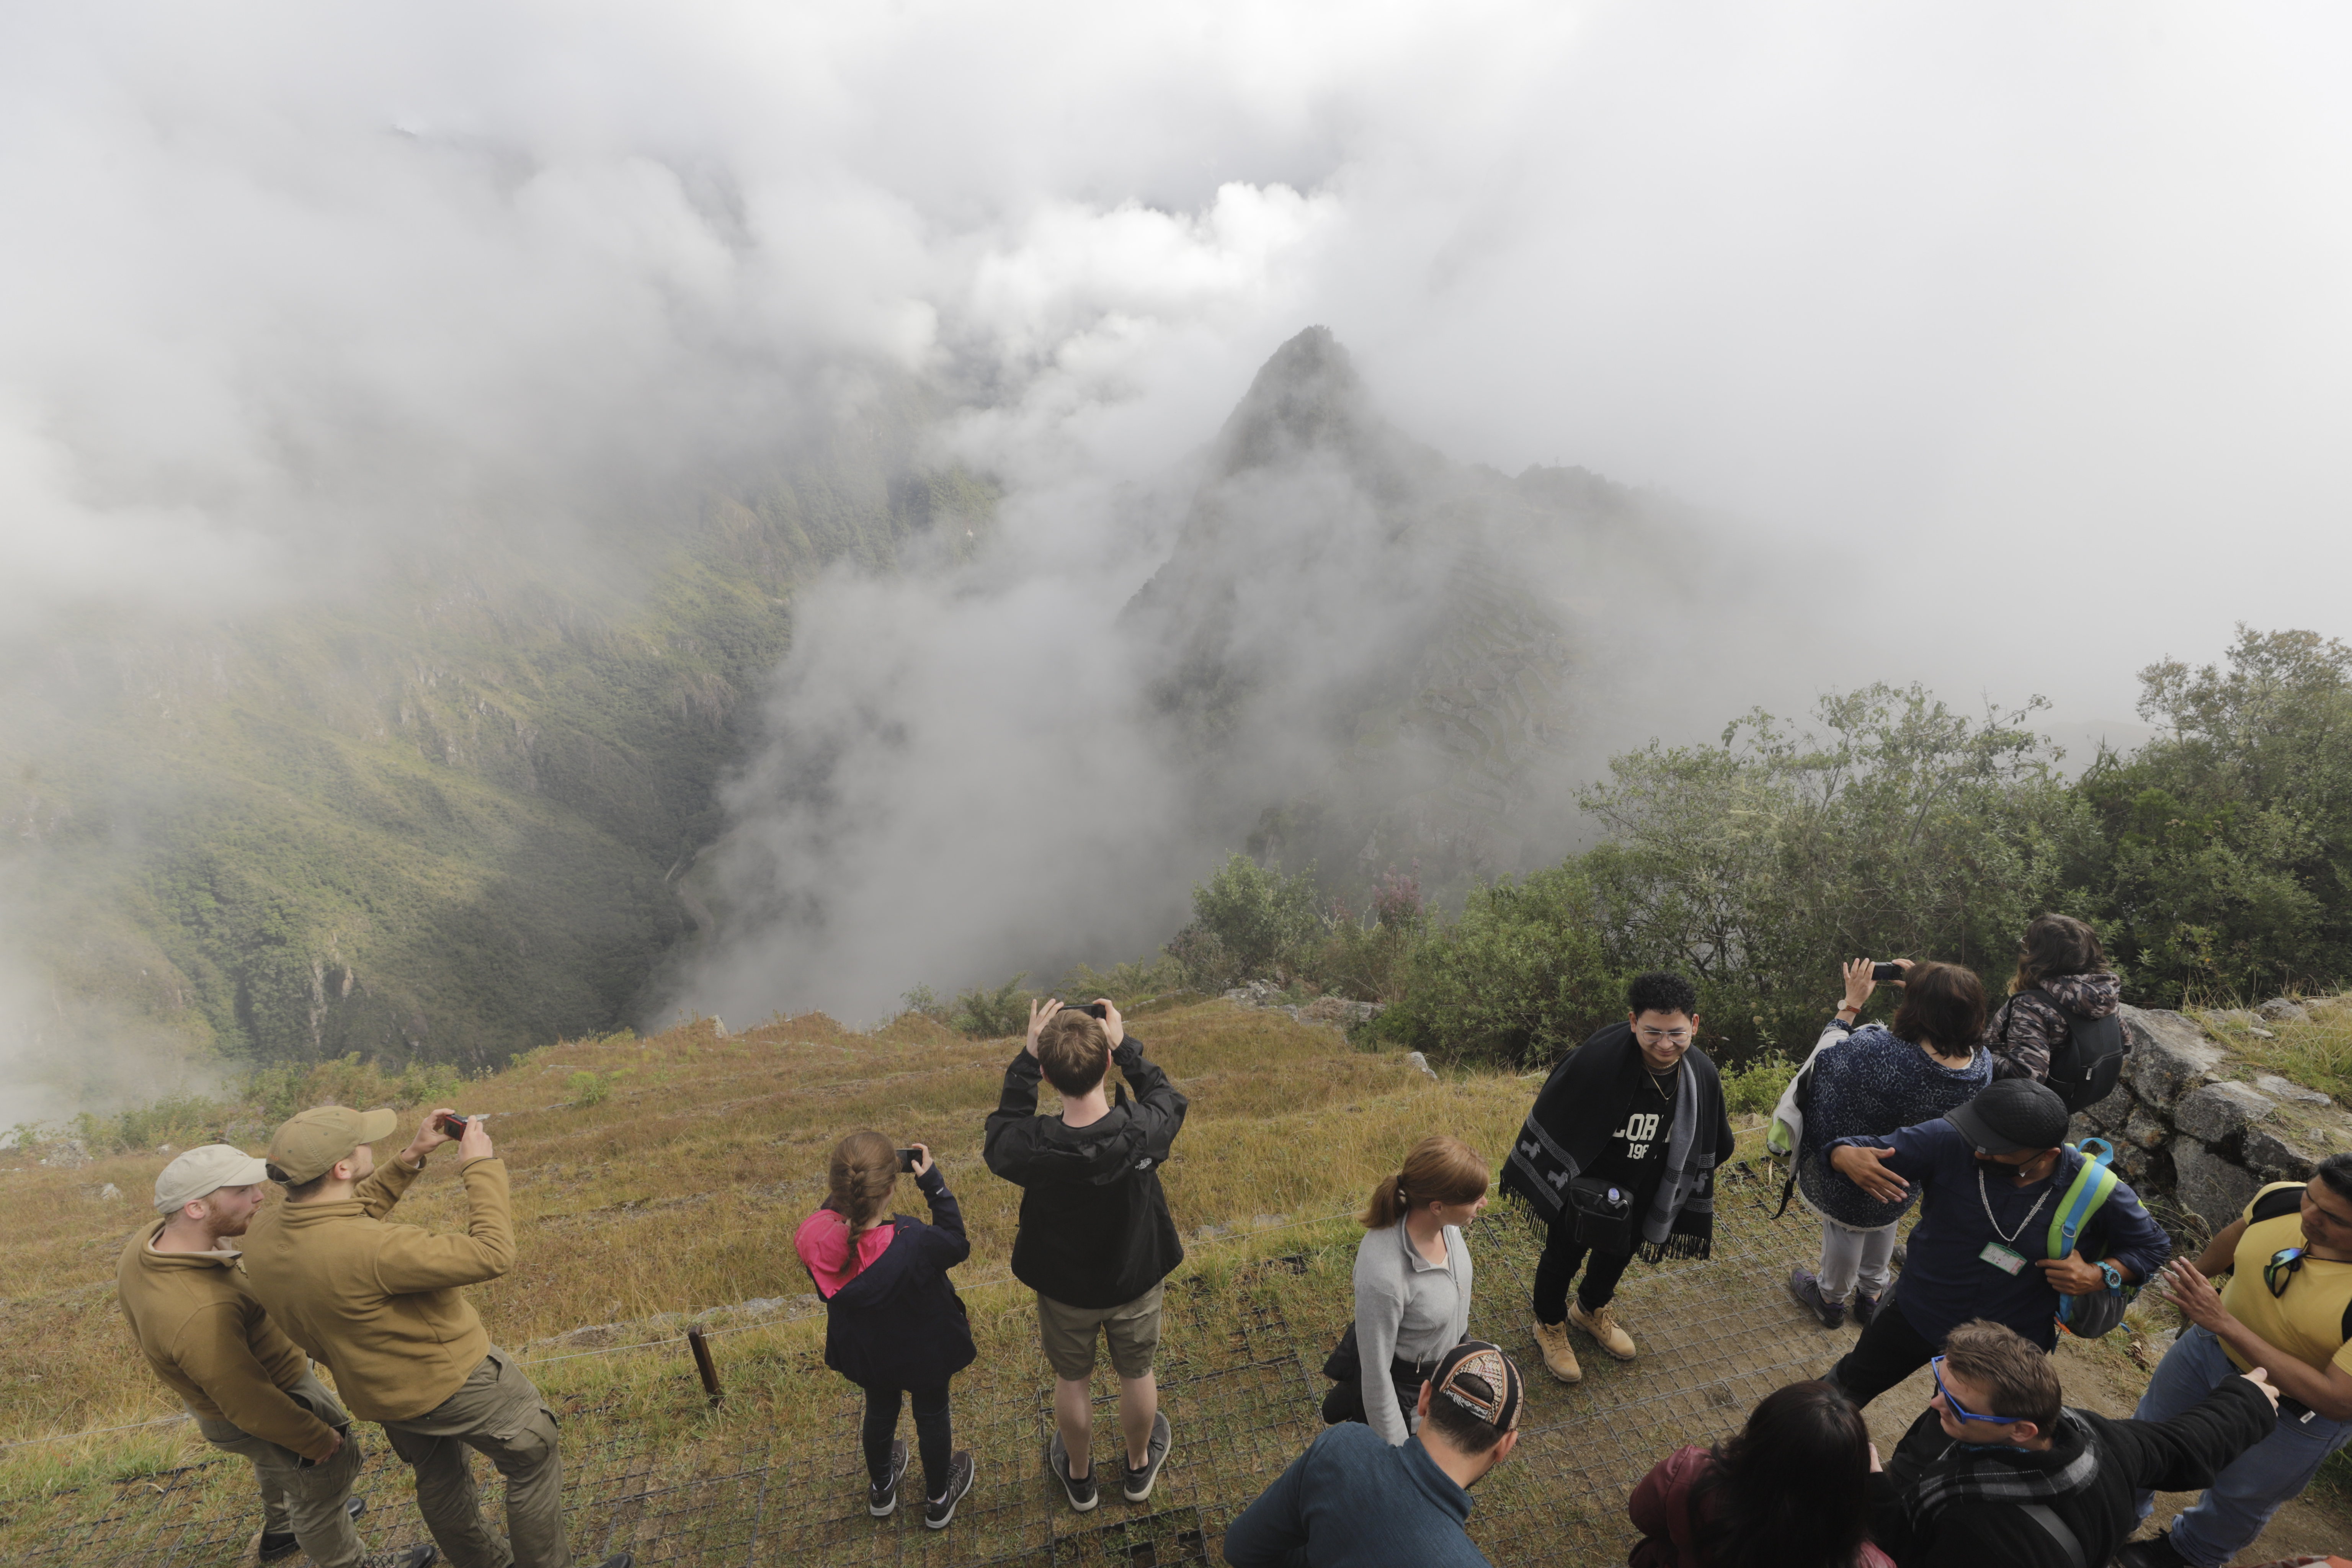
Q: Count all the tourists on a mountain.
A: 13